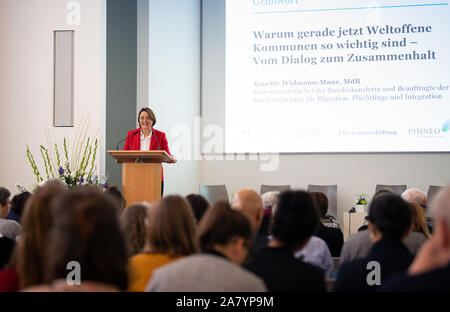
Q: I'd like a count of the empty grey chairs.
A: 5